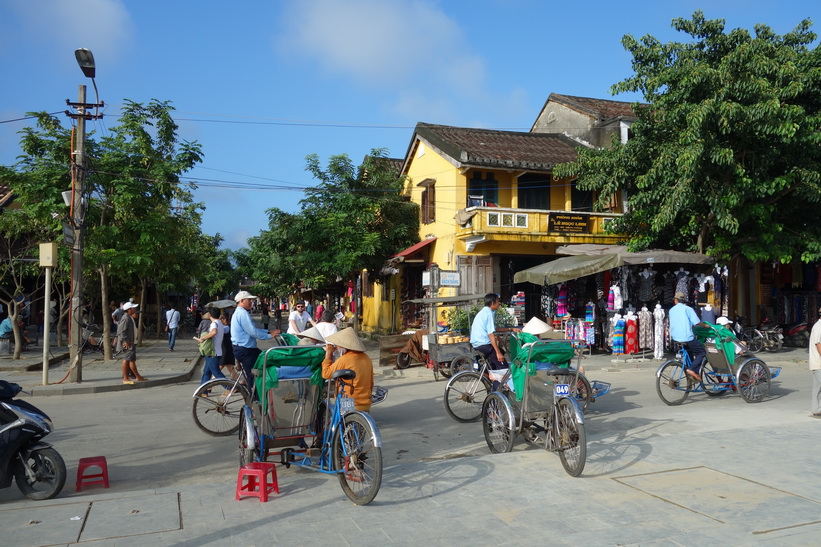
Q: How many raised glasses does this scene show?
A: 1